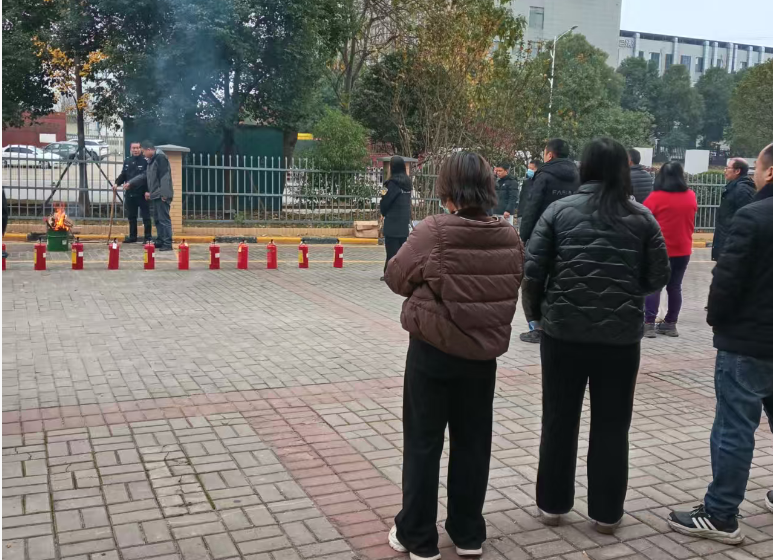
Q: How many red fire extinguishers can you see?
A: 11